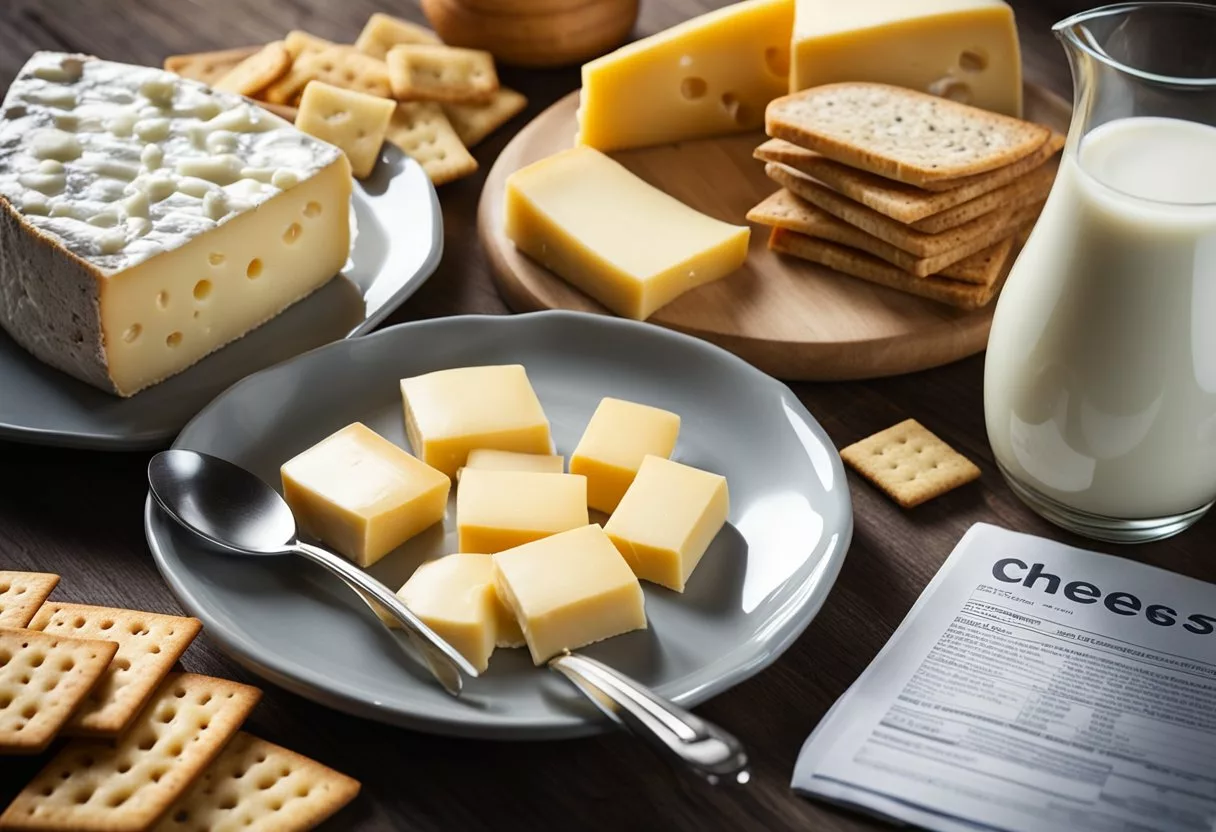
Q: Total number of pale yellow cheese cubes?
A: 8